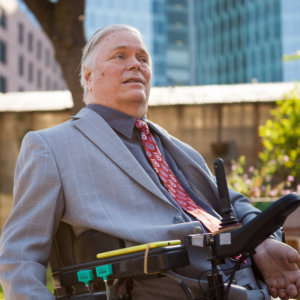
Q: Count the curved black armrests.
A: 1